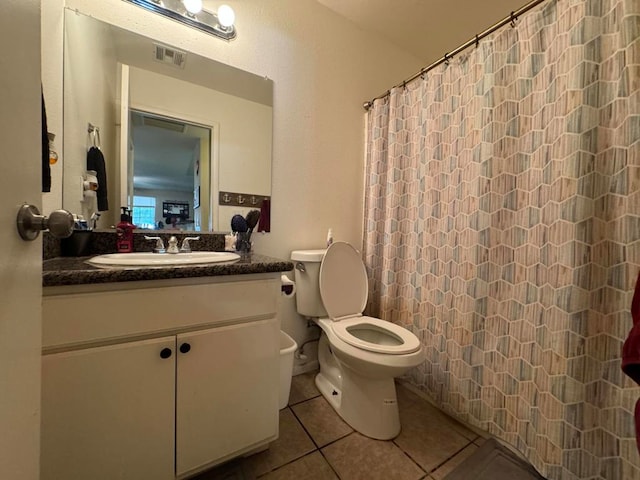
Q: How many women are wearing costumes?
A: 0